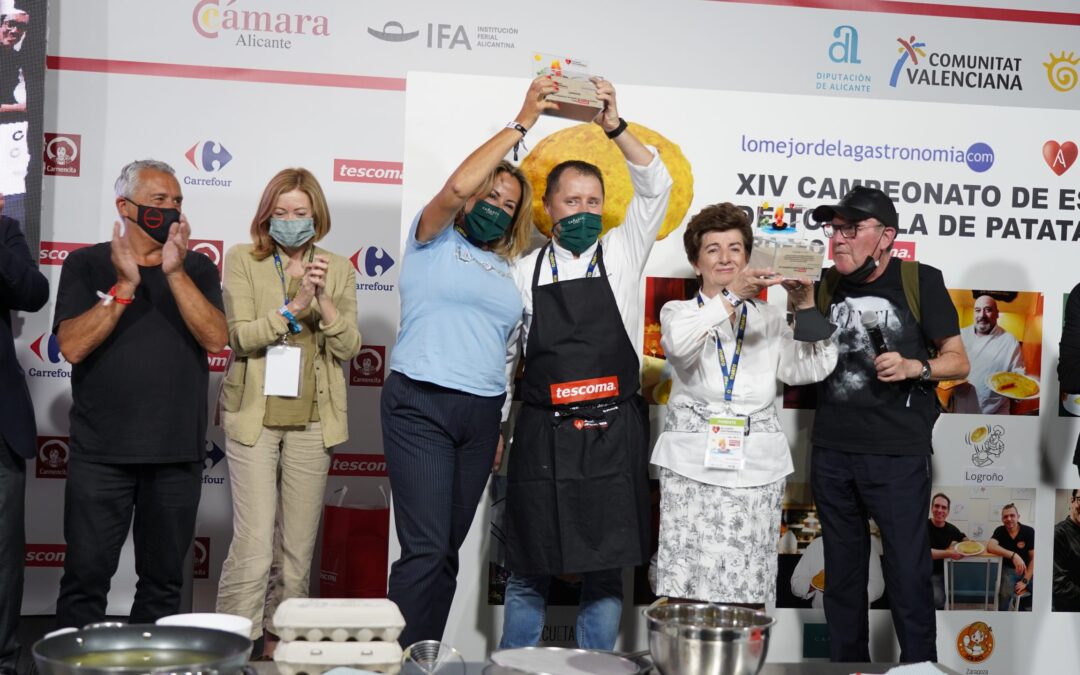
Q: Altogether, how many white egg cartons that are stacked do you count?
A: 2